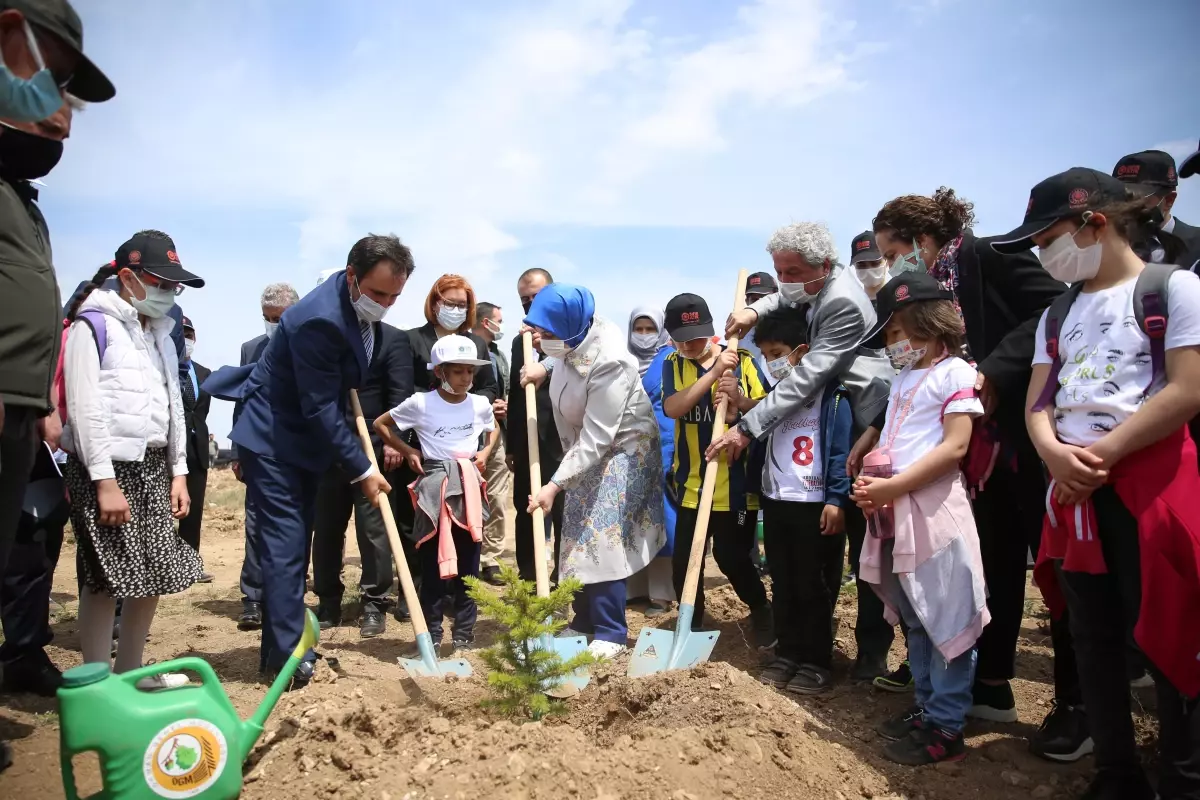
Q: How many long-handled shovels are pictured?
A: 3